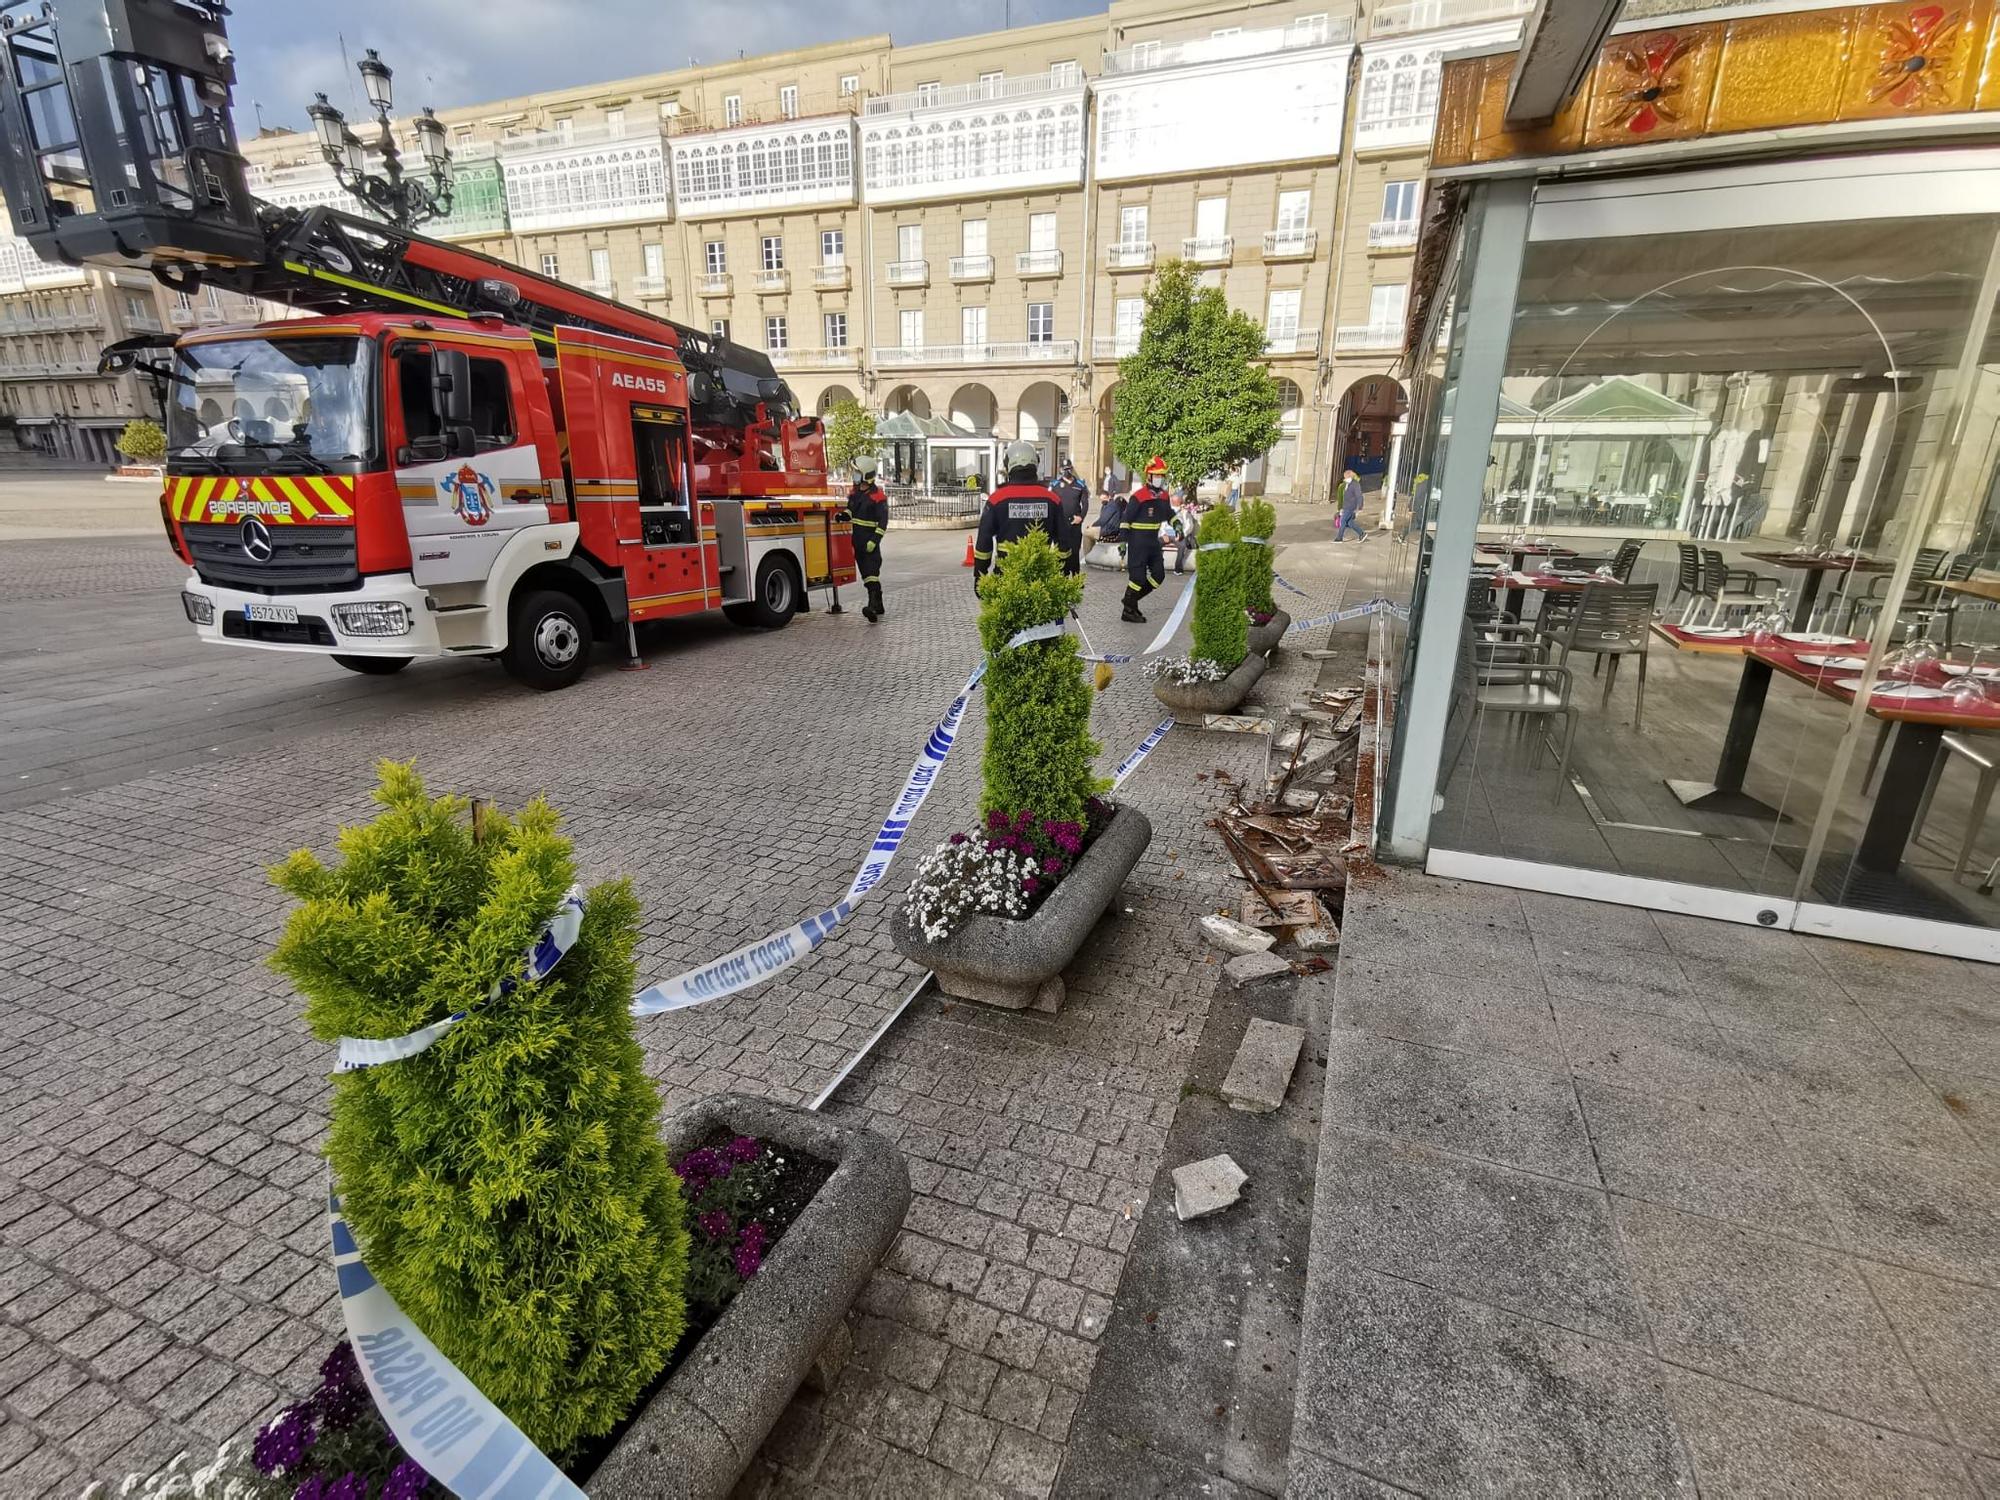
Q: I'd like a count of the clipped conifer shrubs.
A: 4